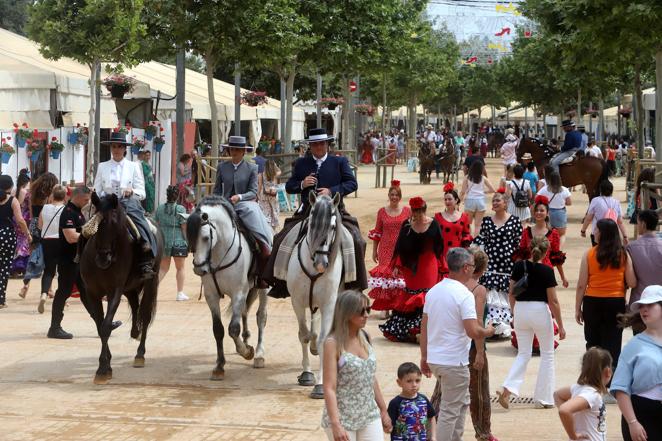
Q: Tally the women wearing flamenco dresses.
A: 5